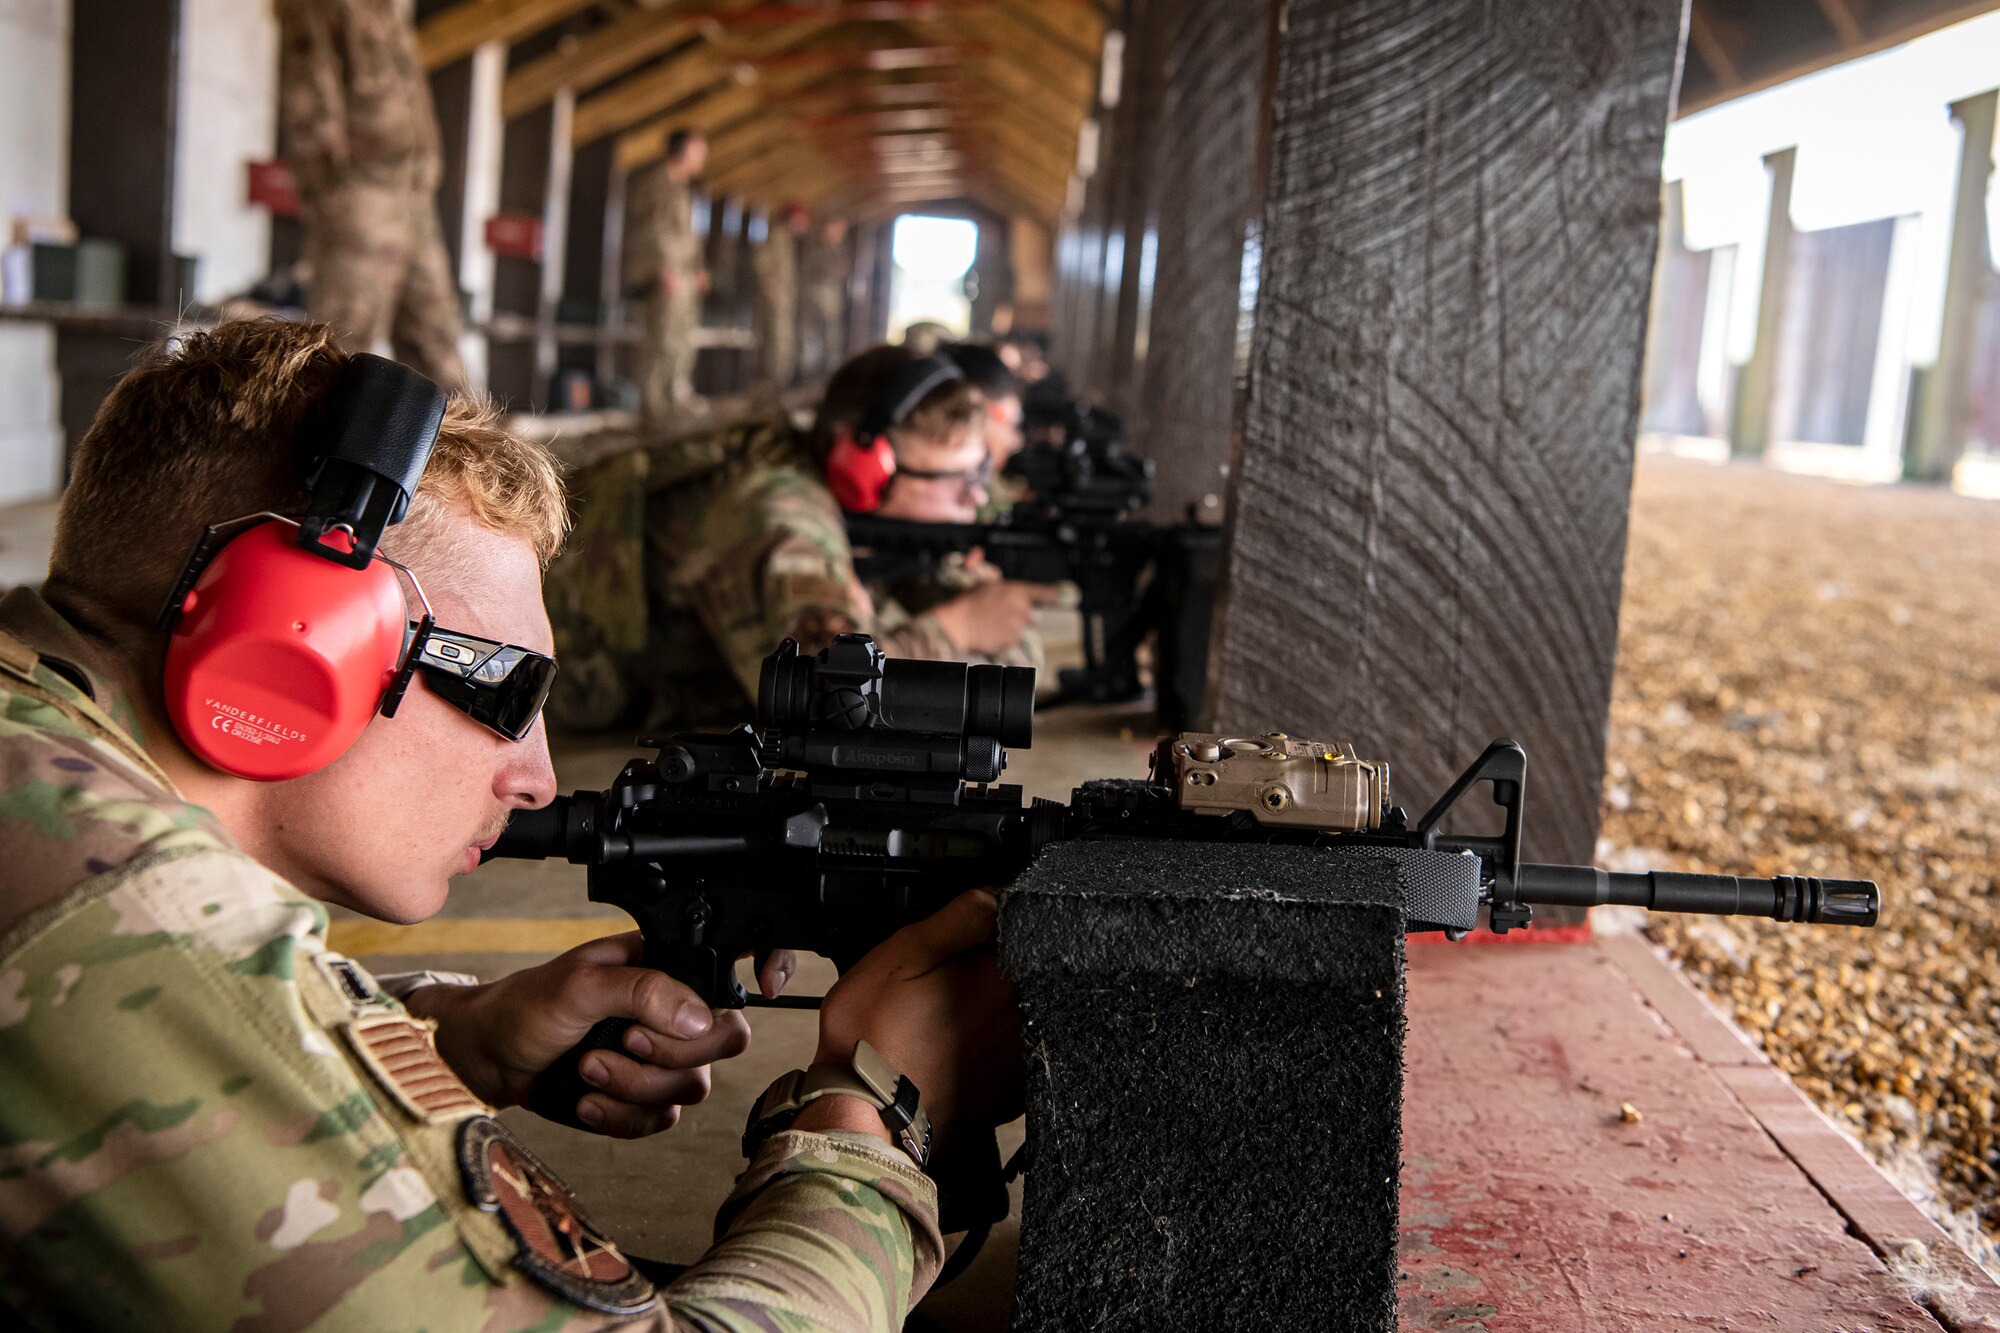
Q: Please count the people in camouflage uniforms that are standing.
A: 4